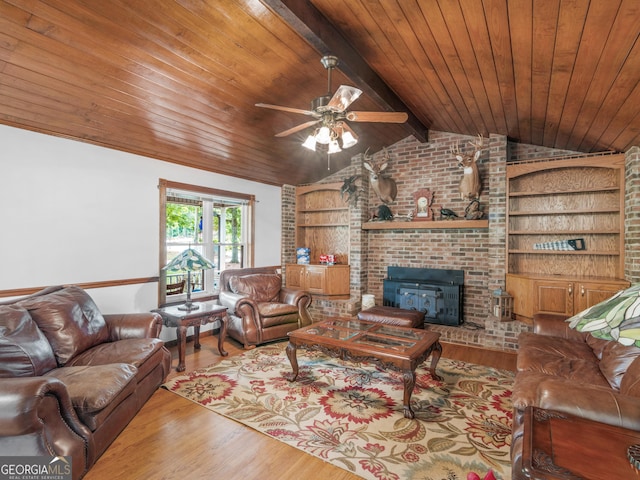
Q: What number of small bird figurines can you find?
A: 2